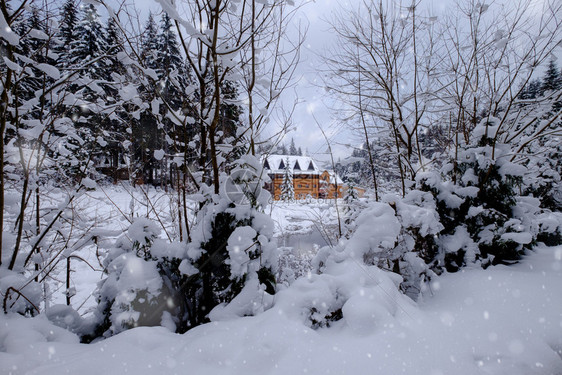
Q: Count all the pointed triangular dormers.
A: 4